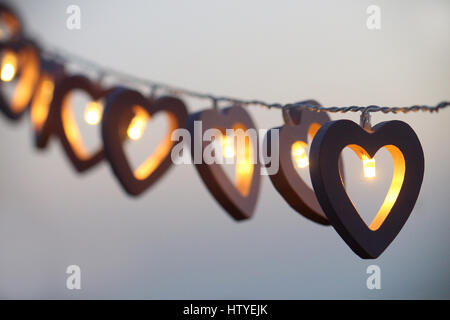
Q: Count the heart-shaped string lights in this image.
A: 8